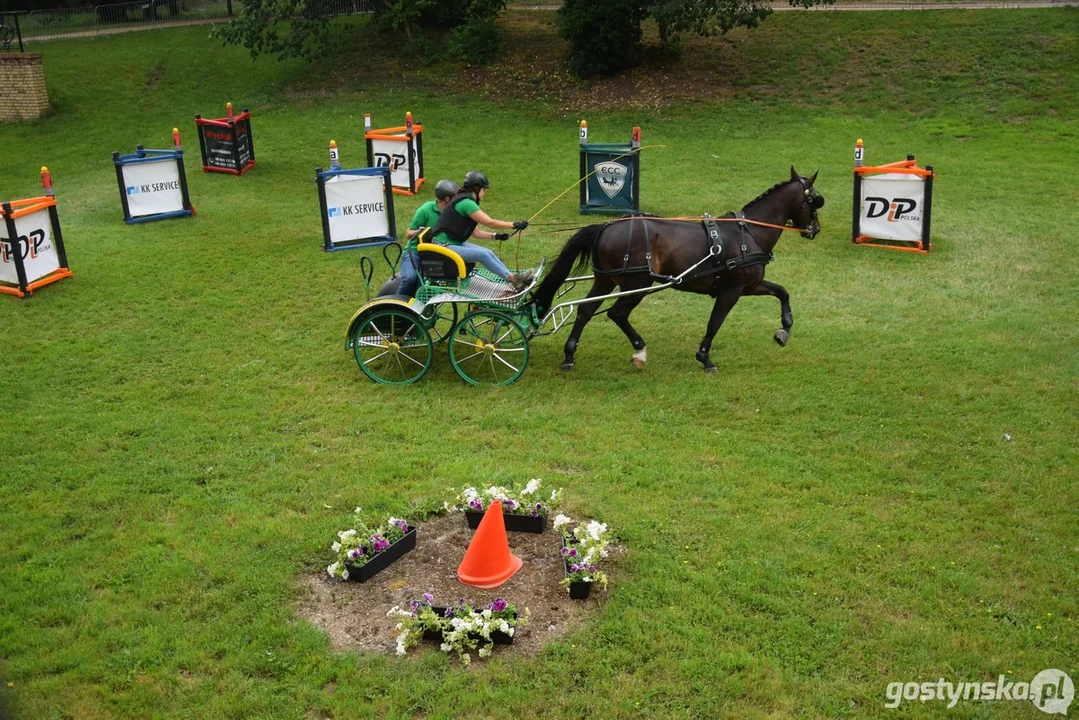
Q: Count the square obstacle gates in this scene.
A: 7